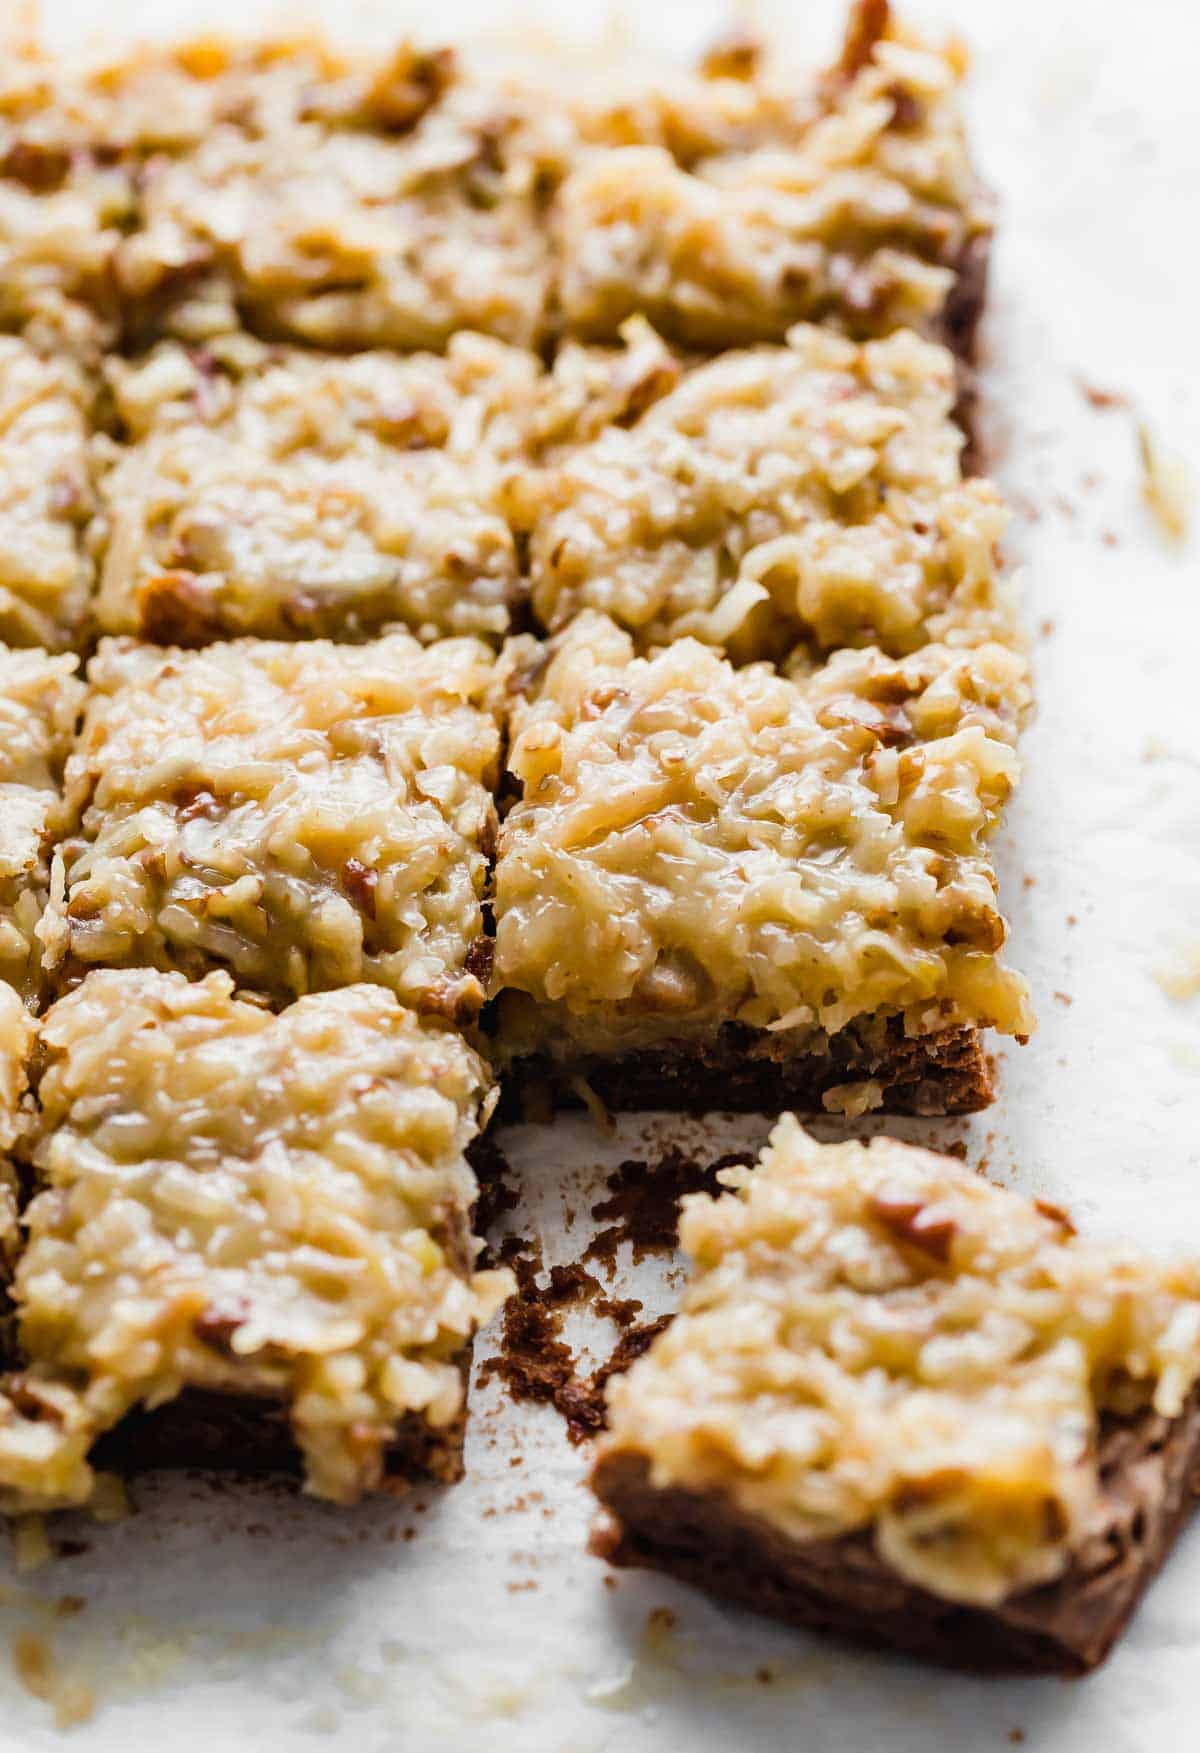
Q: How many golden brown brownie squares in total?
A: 12